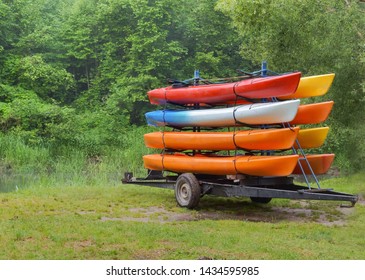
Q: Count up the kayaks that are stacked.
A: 8